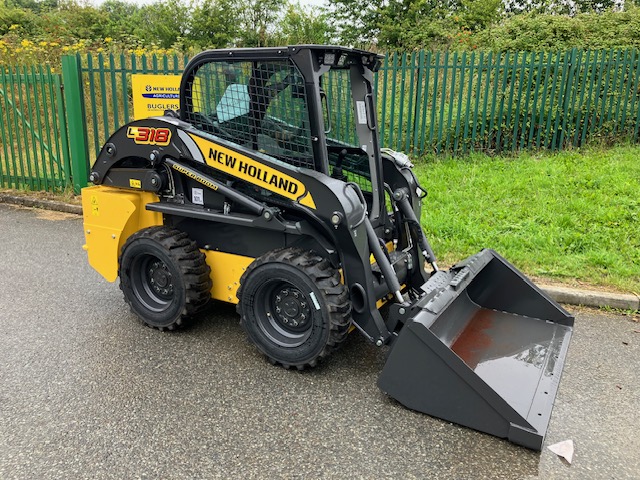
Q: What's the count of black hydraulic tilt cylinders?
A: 2